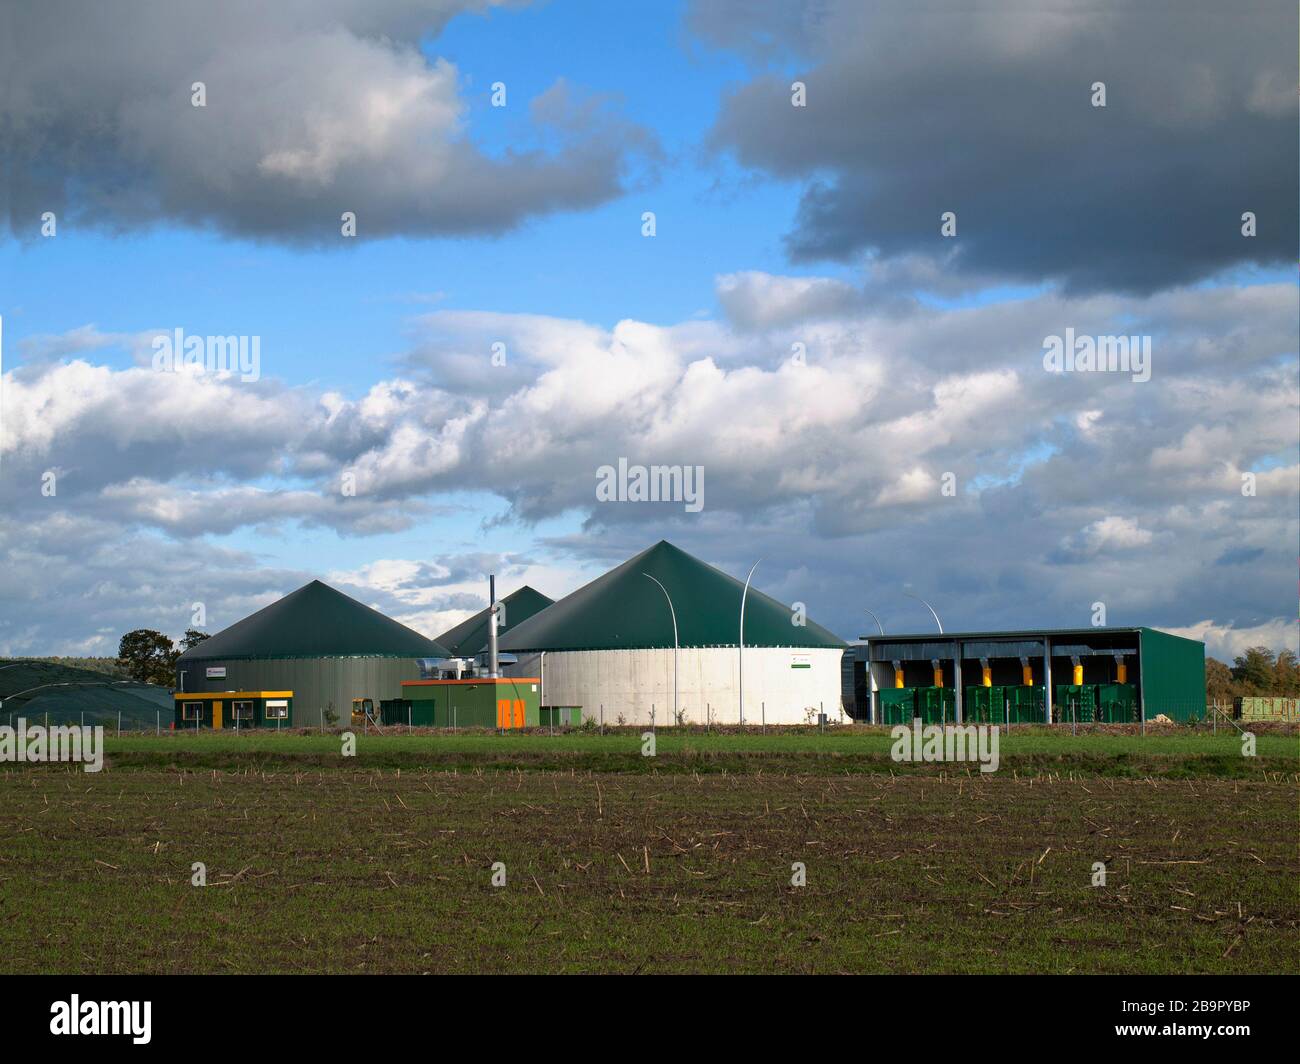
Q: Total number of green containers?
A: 6